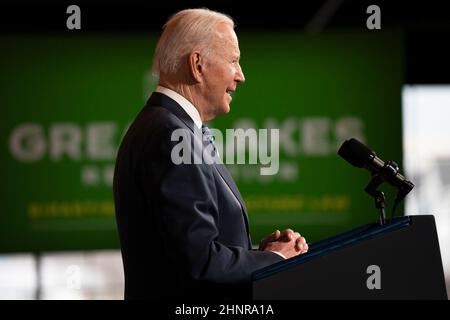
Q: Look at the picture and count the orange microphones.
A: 0